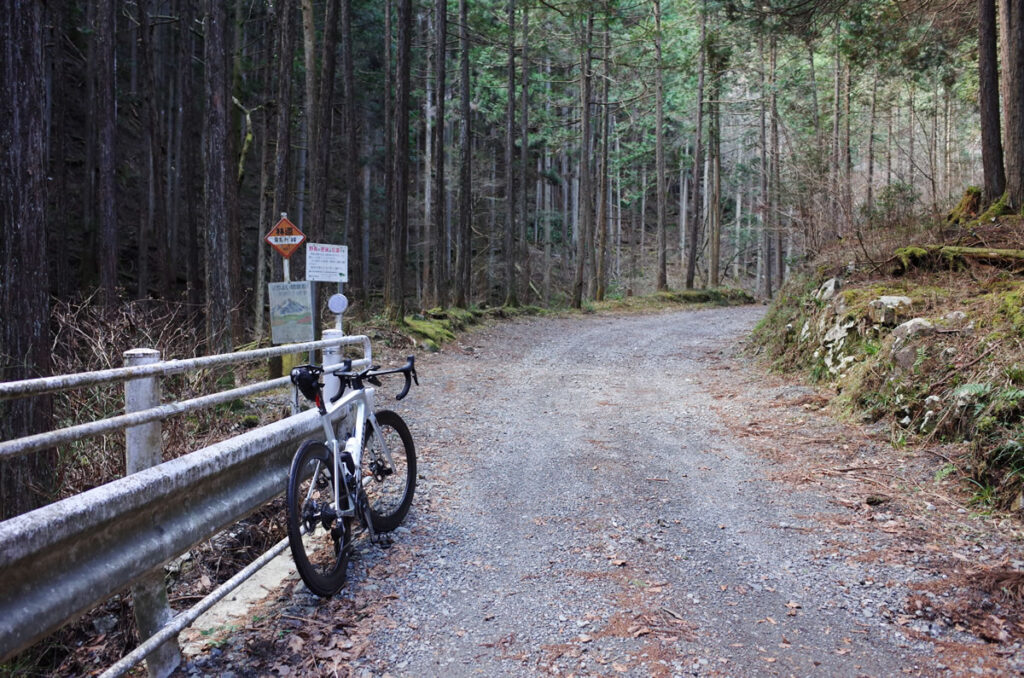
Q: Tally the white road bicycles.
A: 1